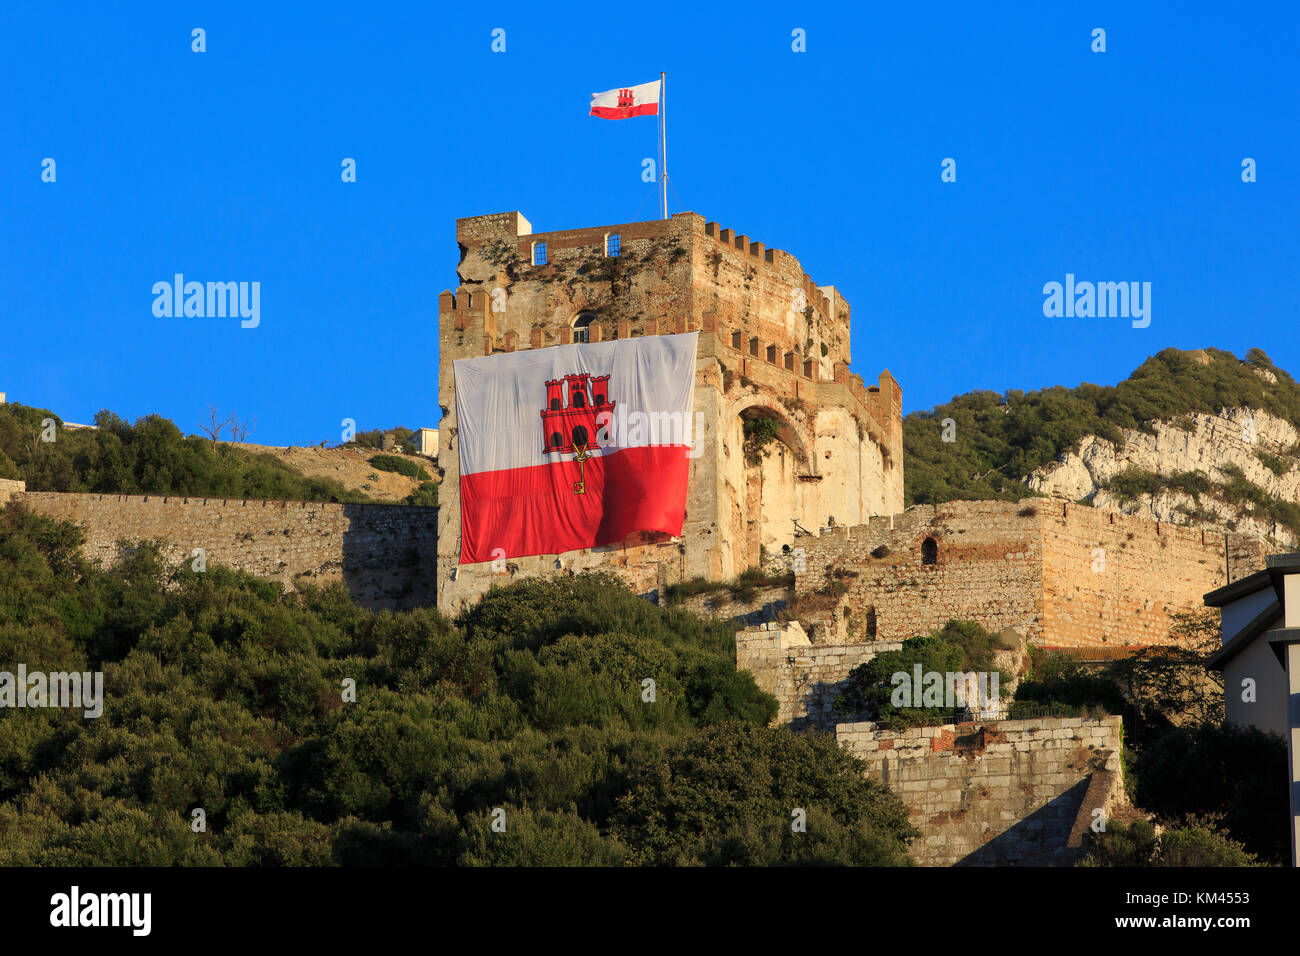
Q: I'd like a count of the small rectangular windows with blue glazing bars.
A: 2